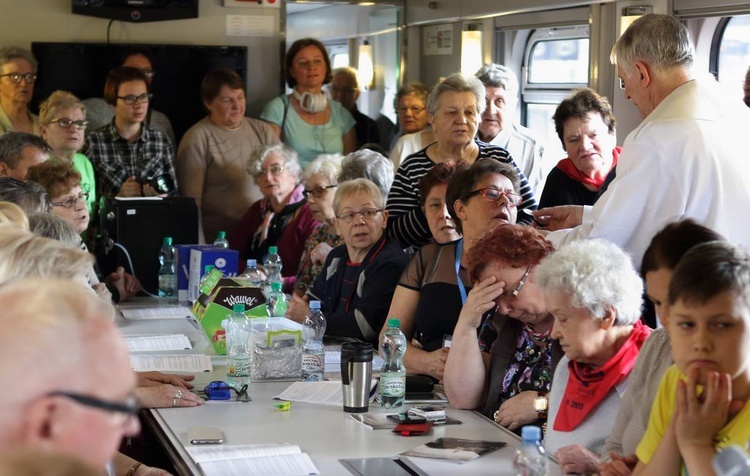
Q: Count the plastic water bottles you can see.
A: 10